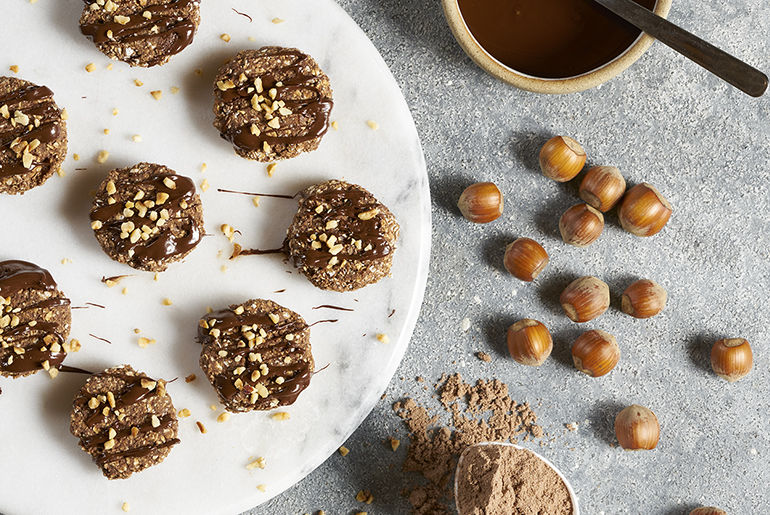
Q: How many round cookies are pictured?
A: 8